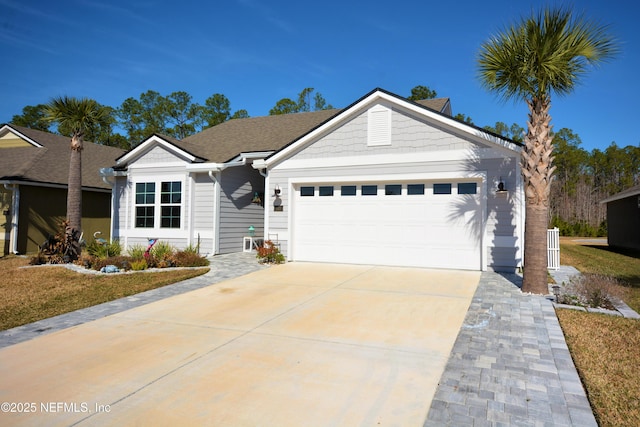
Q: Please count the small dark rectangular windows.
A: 8